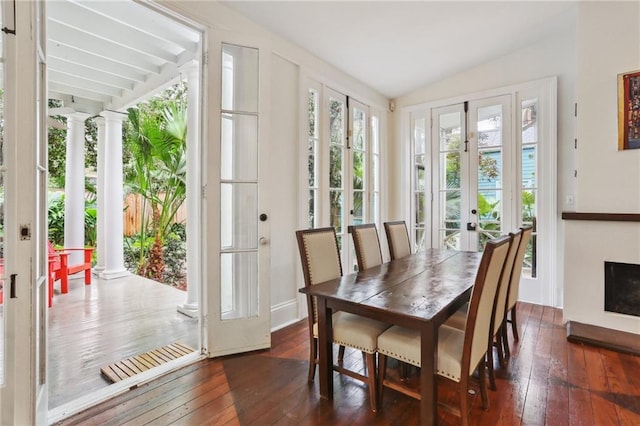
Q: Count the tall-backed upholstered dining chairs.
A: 6